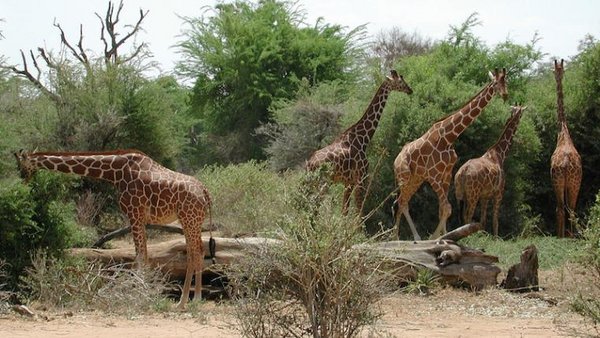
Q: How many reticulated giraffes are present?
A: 5